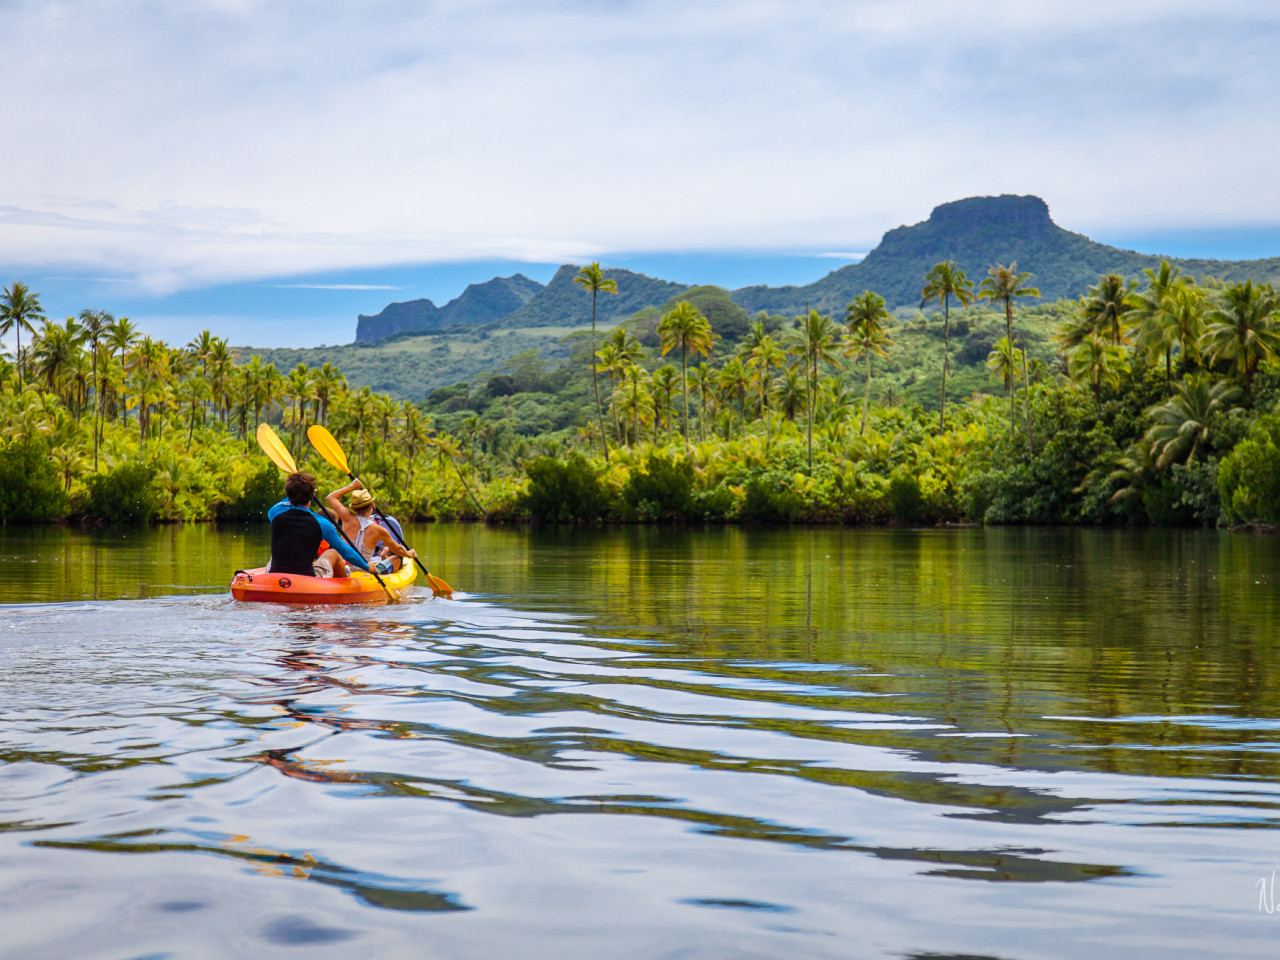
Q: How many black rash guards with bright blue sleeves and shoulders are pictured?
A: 1